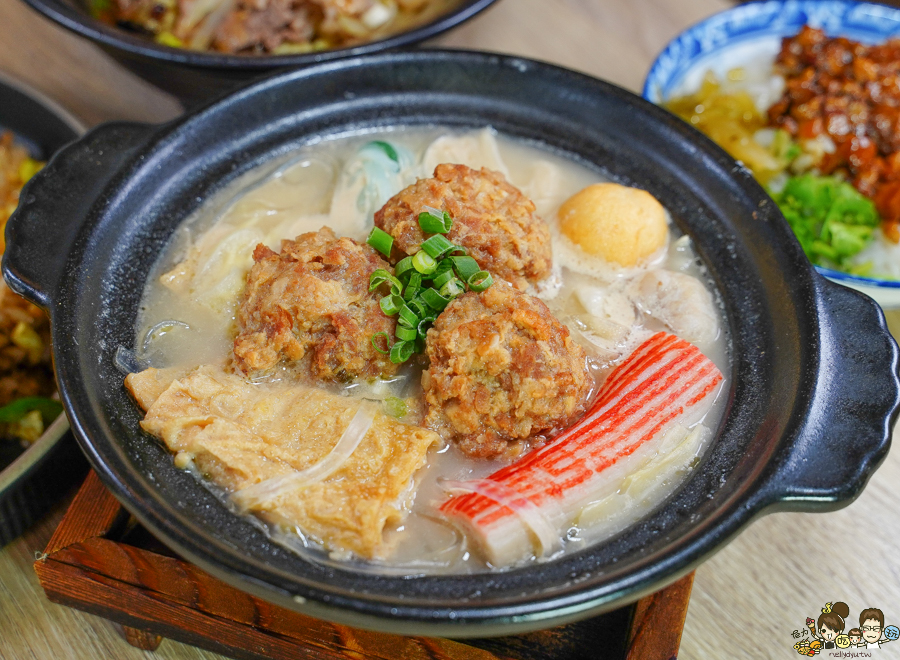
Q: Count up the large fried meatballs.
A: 3